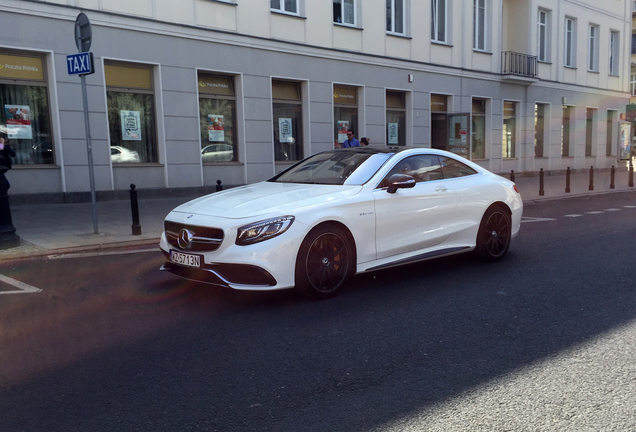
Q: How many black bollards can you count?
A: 8